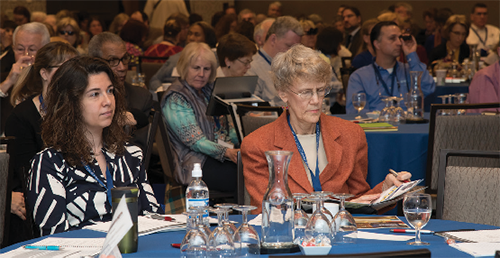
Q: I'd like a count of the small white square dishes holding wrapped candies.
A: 1